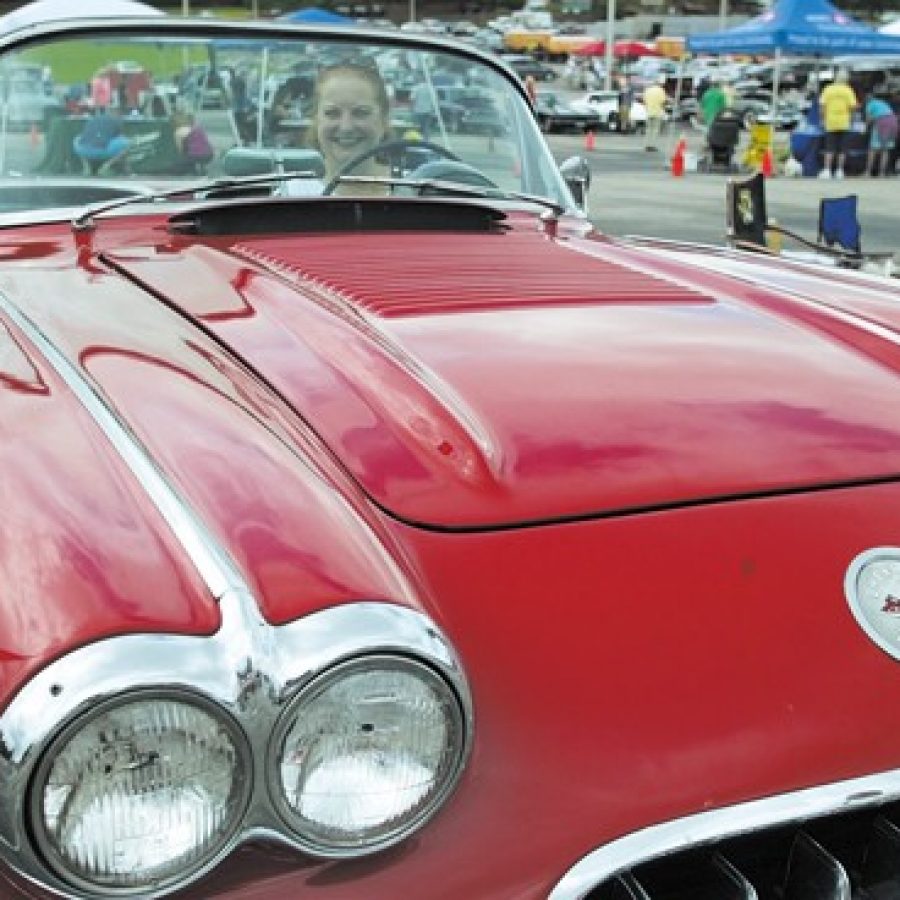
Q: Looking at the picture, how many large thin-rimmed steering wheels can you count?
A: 1